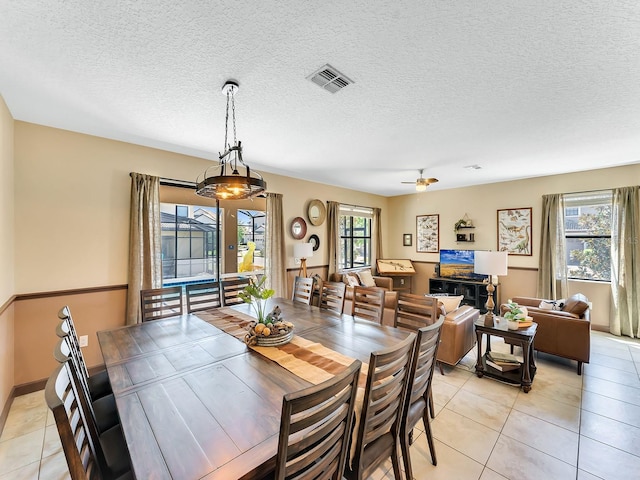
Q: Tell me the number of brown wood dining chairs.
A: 14